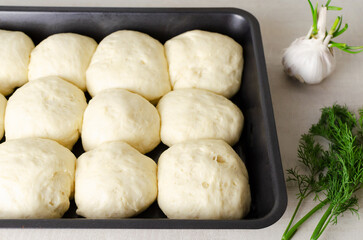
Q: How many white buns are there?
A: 11